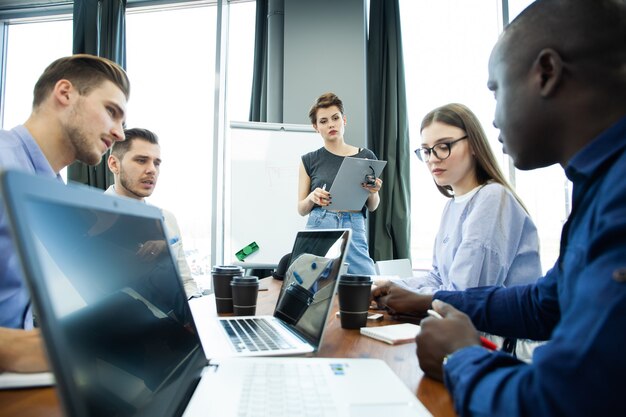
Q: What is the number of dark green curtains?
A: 3